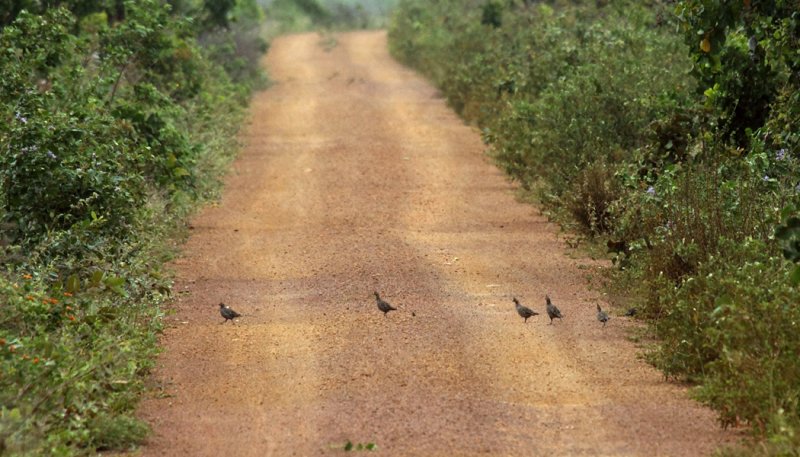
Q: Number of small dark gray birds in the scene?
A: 5